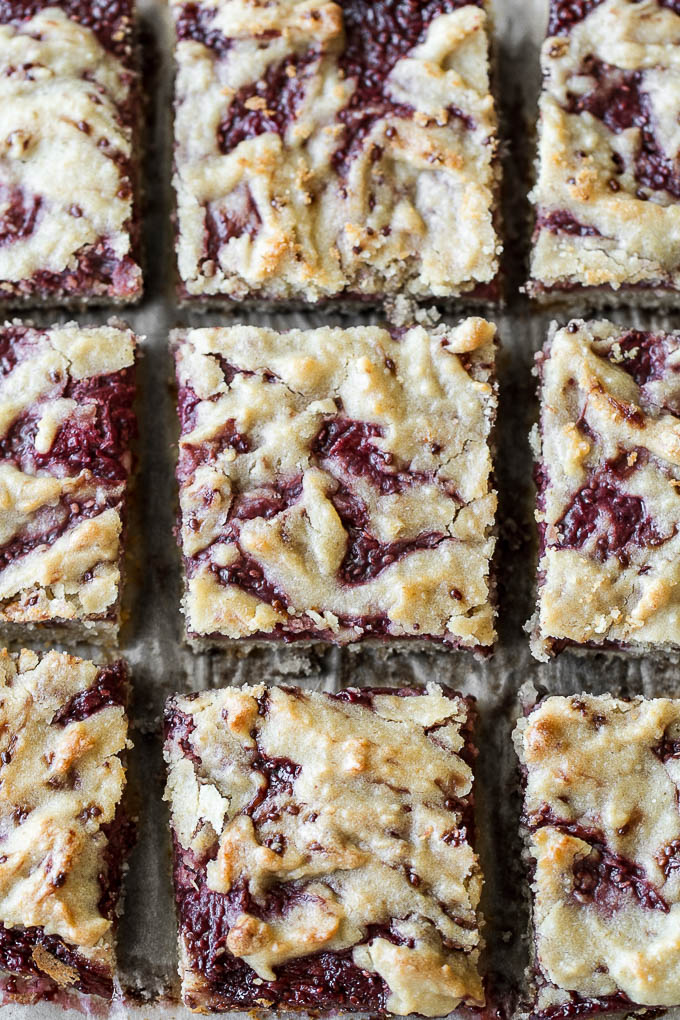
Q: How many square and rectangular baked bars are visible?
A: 9